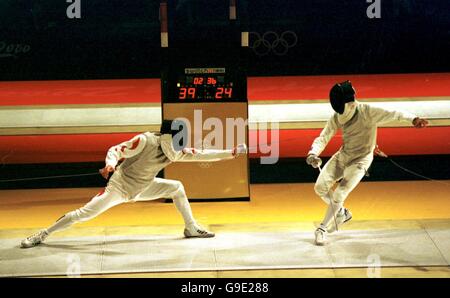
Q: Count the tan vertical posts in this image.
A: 3